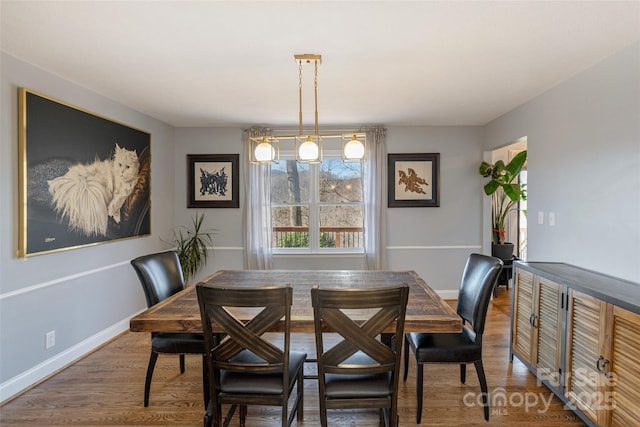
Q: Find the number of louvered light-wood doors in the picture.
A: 4